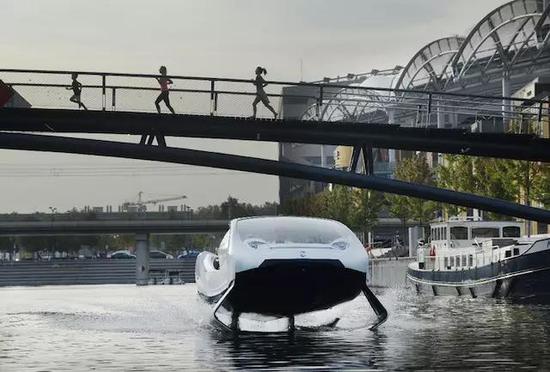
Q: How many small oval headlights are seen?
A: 2